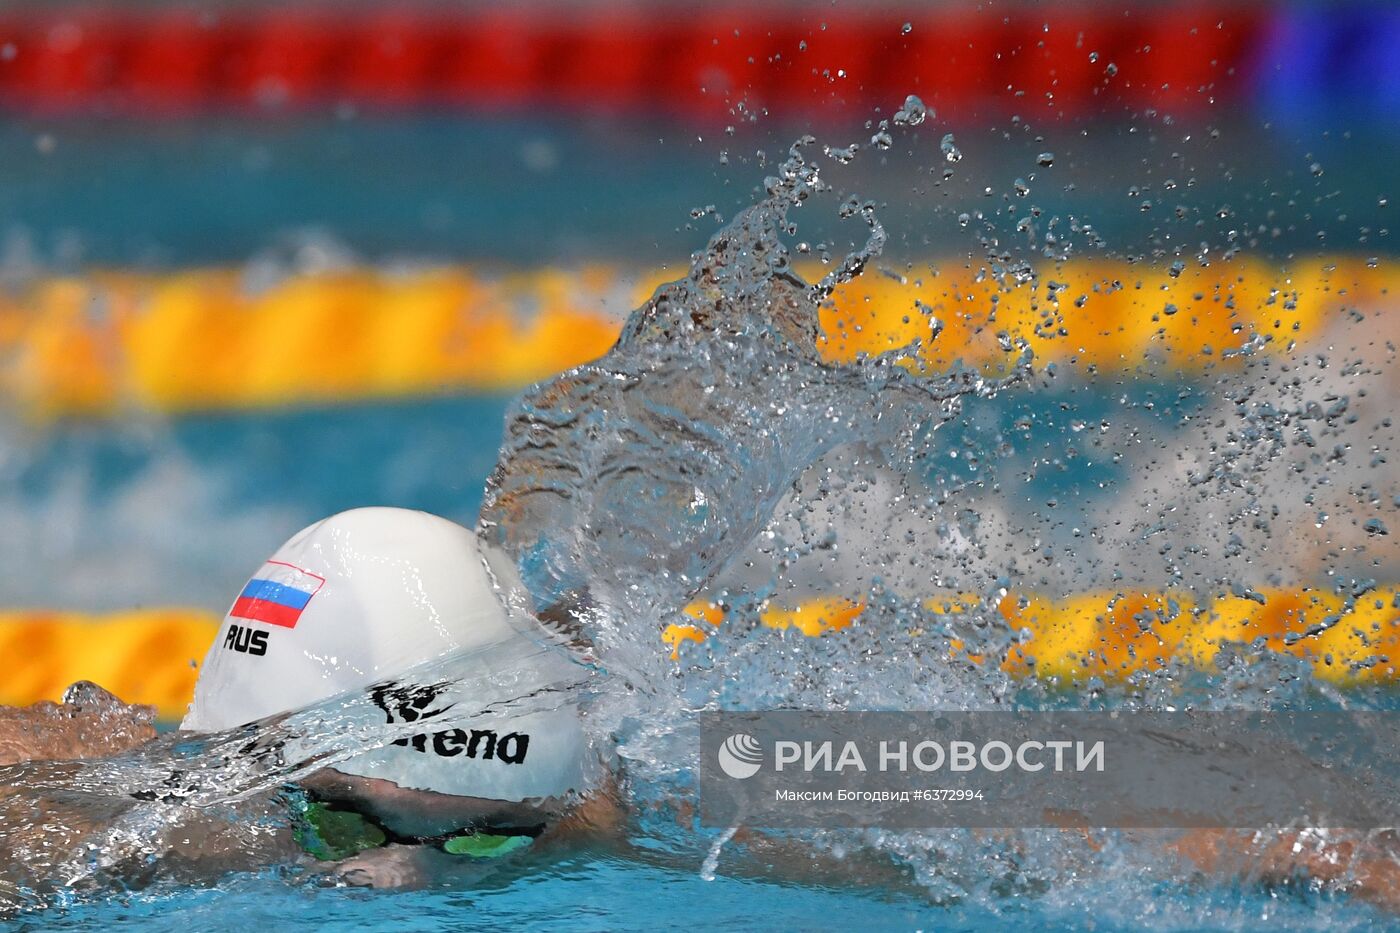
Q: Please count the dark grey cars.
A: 0